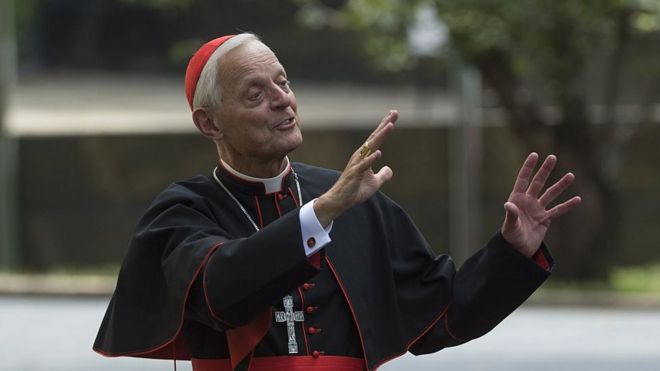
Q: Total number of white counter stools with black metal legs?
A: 0